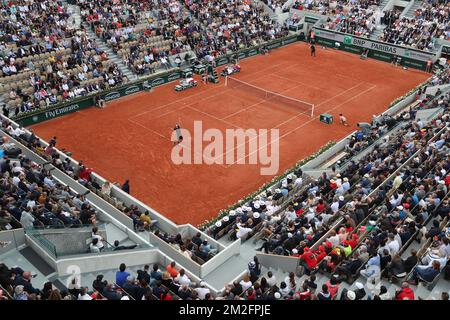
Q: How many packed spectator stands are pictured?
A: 4